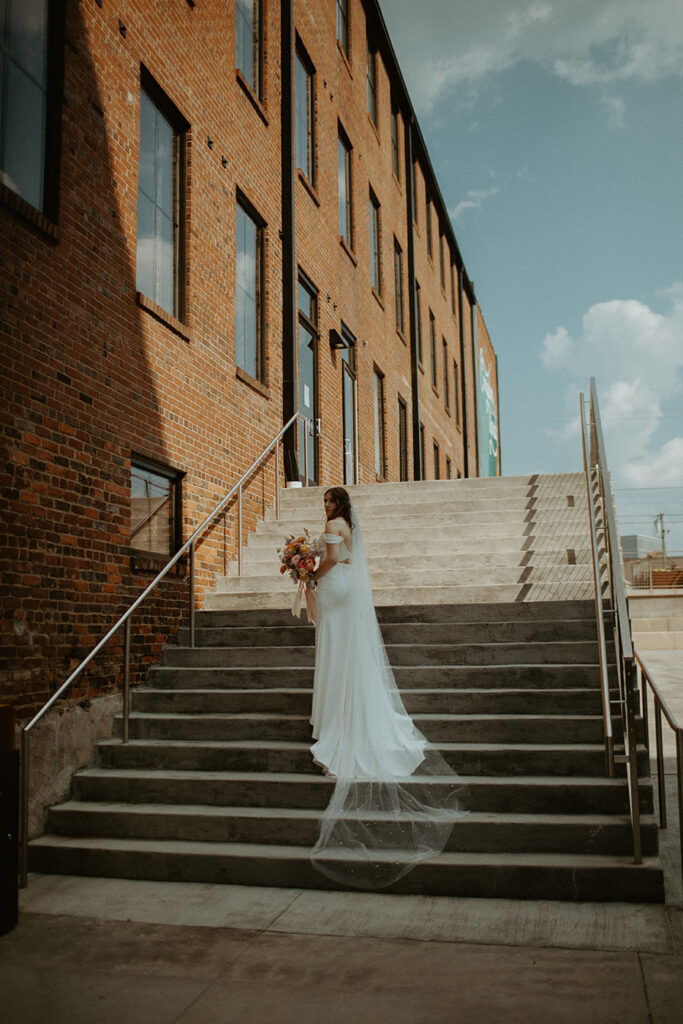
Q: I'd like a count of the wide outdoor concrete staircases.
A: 1